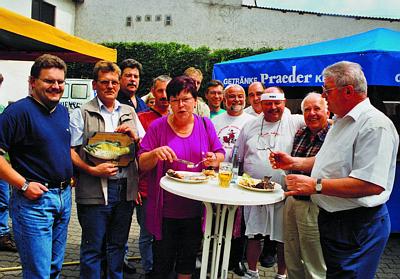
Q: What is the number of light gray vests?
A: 1